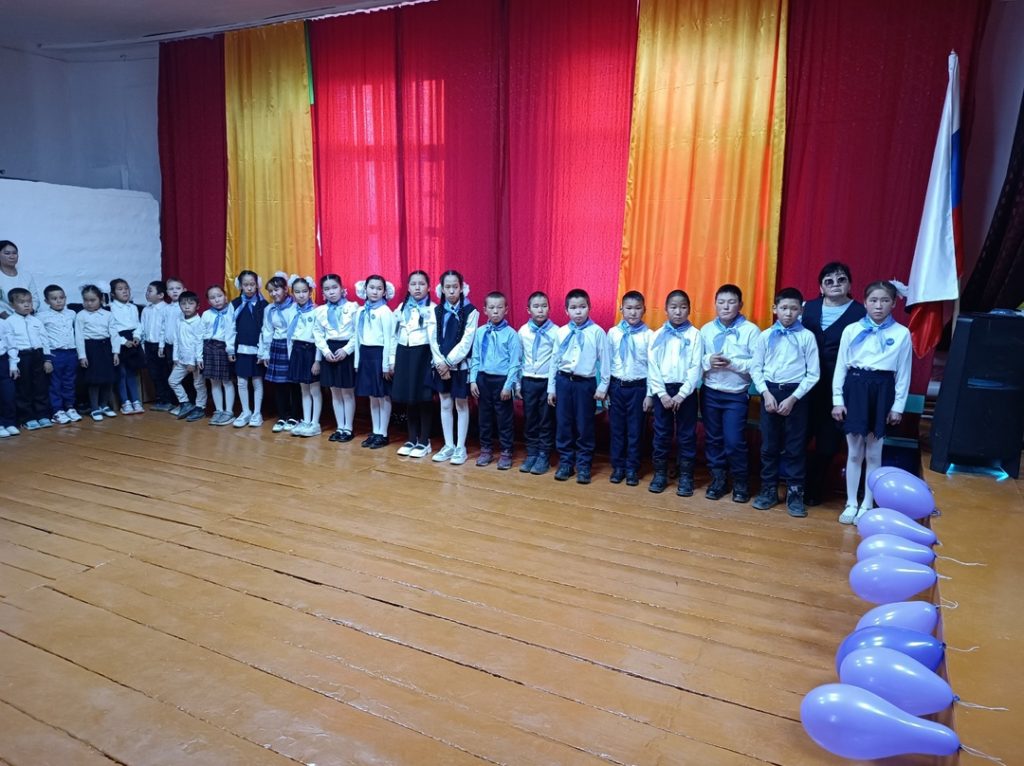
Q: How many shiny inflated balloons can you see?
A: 9